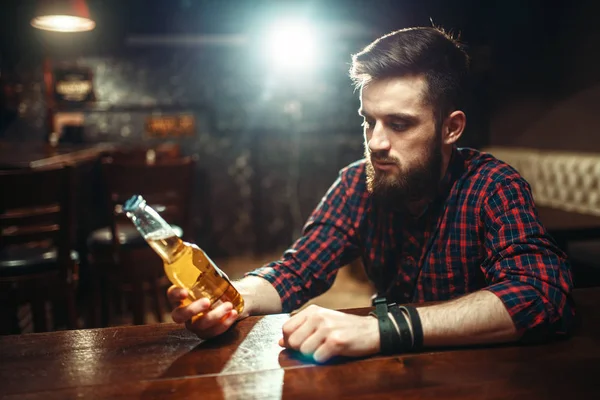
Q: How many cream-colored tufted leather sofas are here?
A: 1